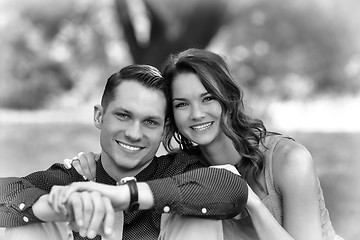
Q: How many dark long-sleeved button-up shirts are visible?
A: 1